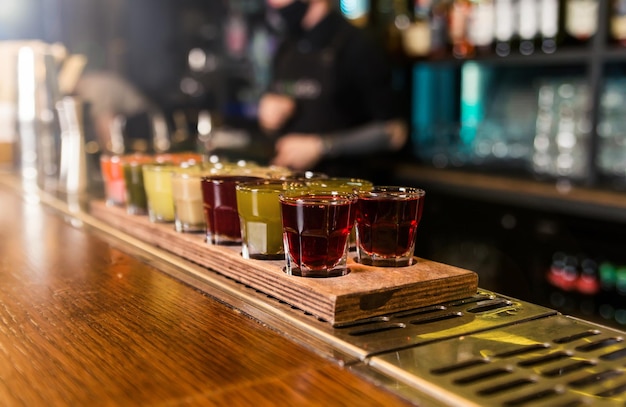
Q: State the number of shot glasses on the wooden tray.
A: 14